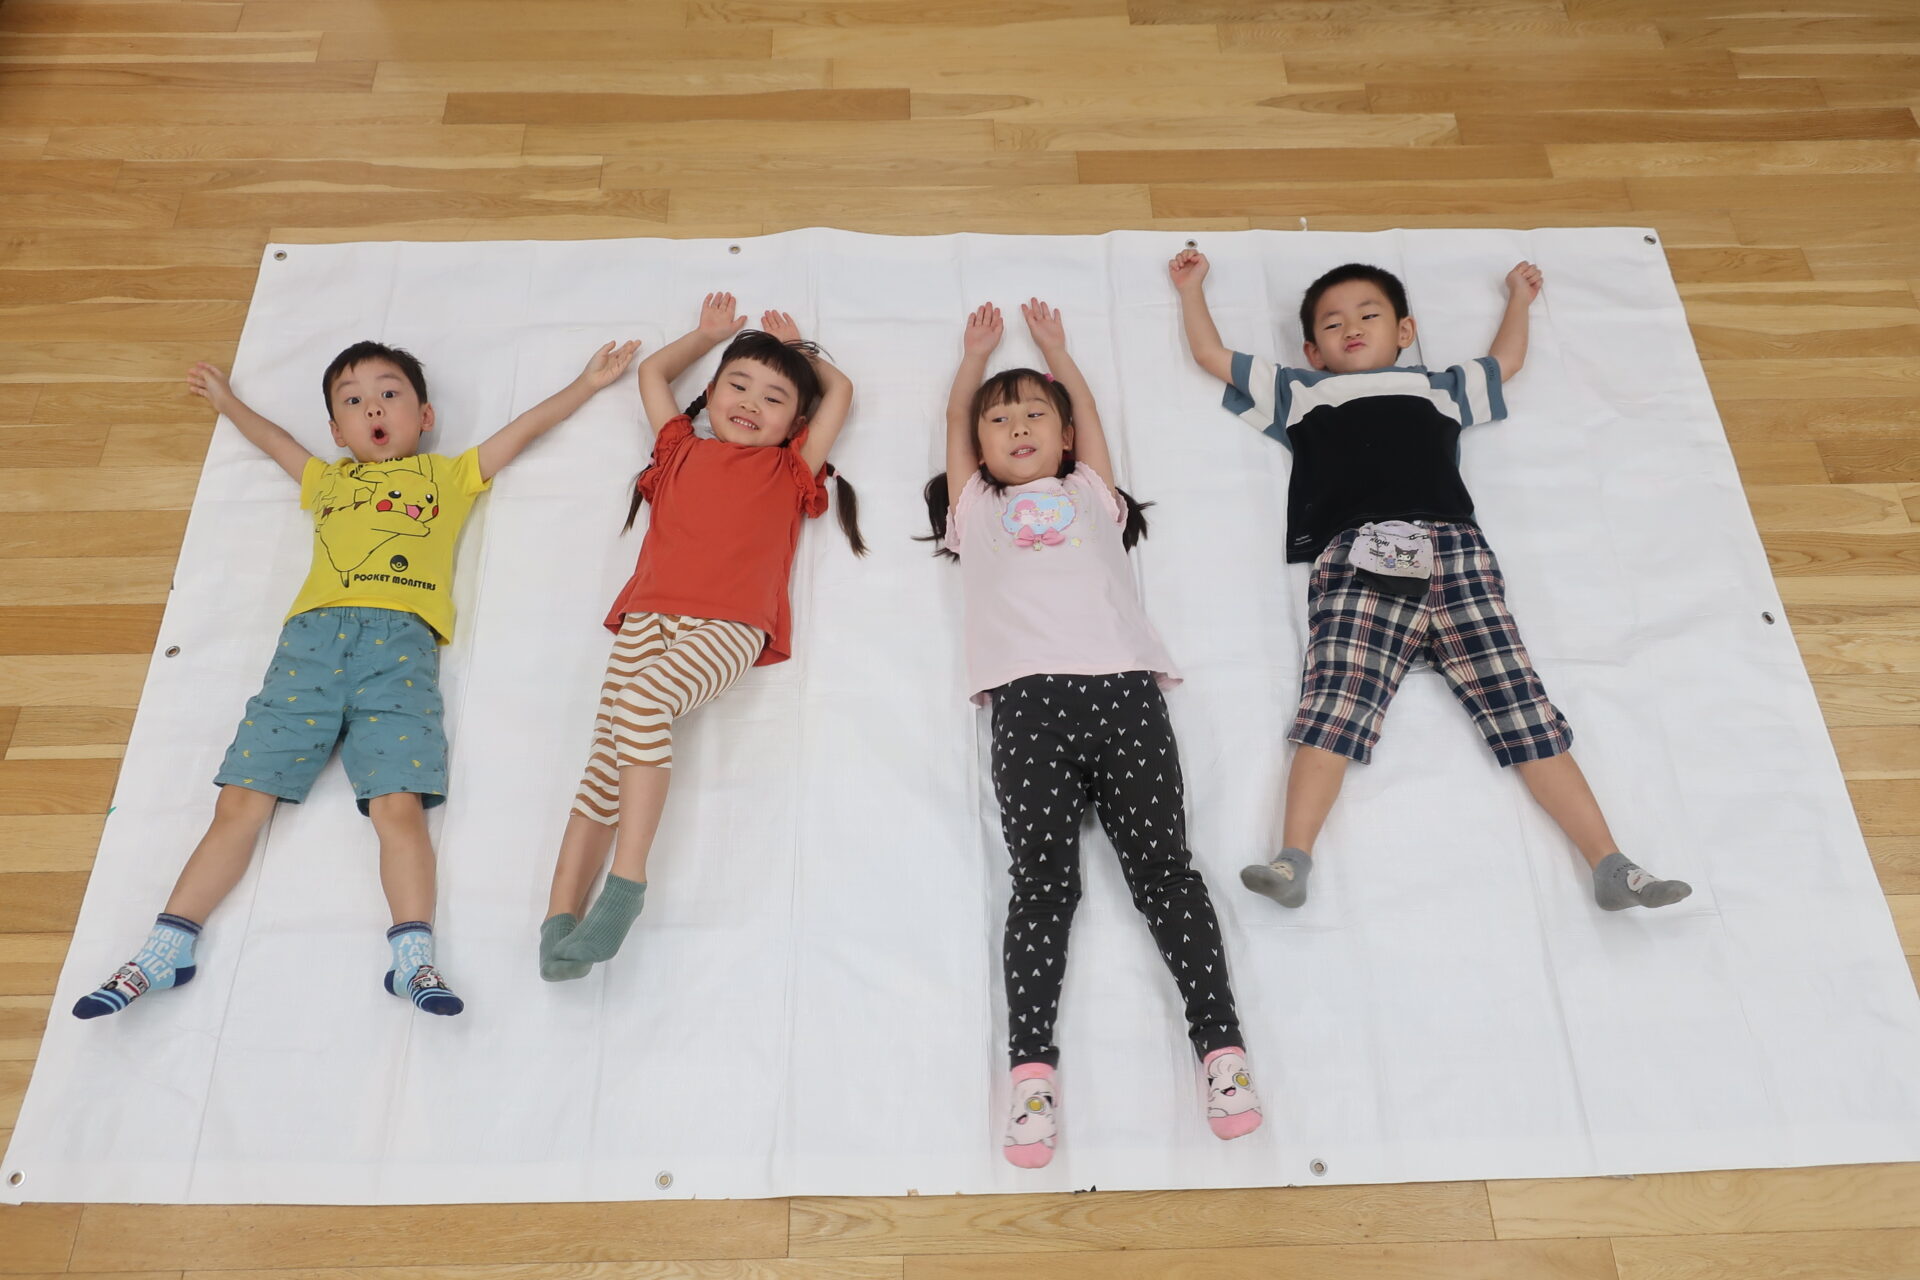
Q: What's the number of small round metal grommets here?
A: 9